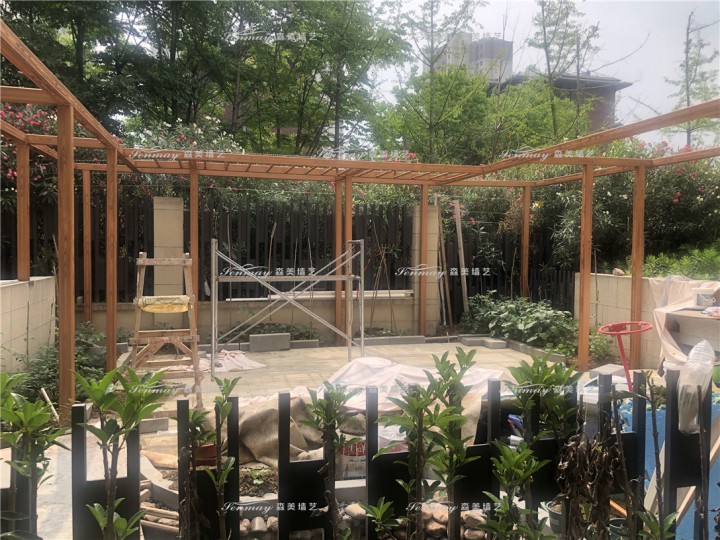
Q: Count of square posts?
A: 11